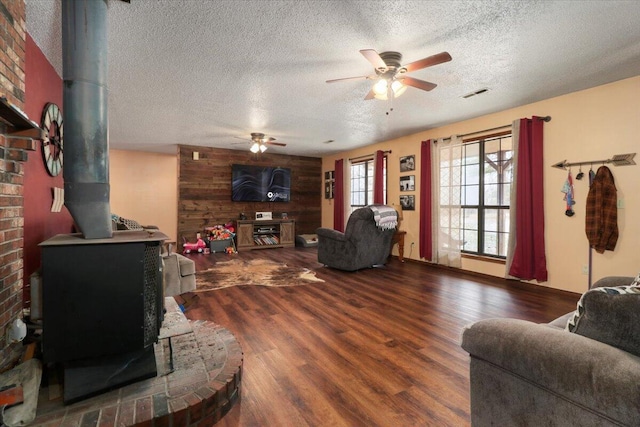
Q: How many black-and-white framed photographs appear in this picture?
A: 3